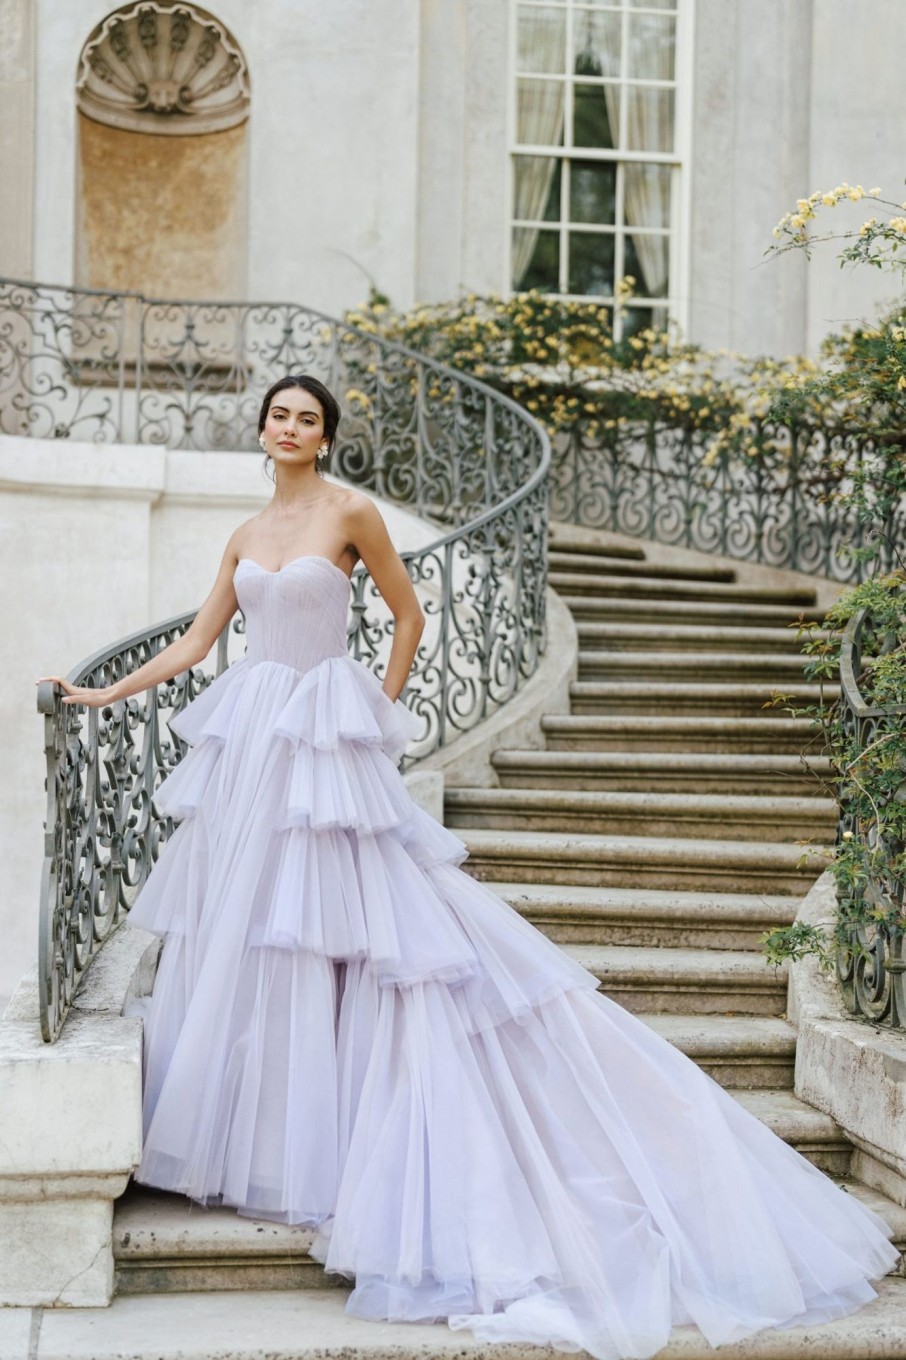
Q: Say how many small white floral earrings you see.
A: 2